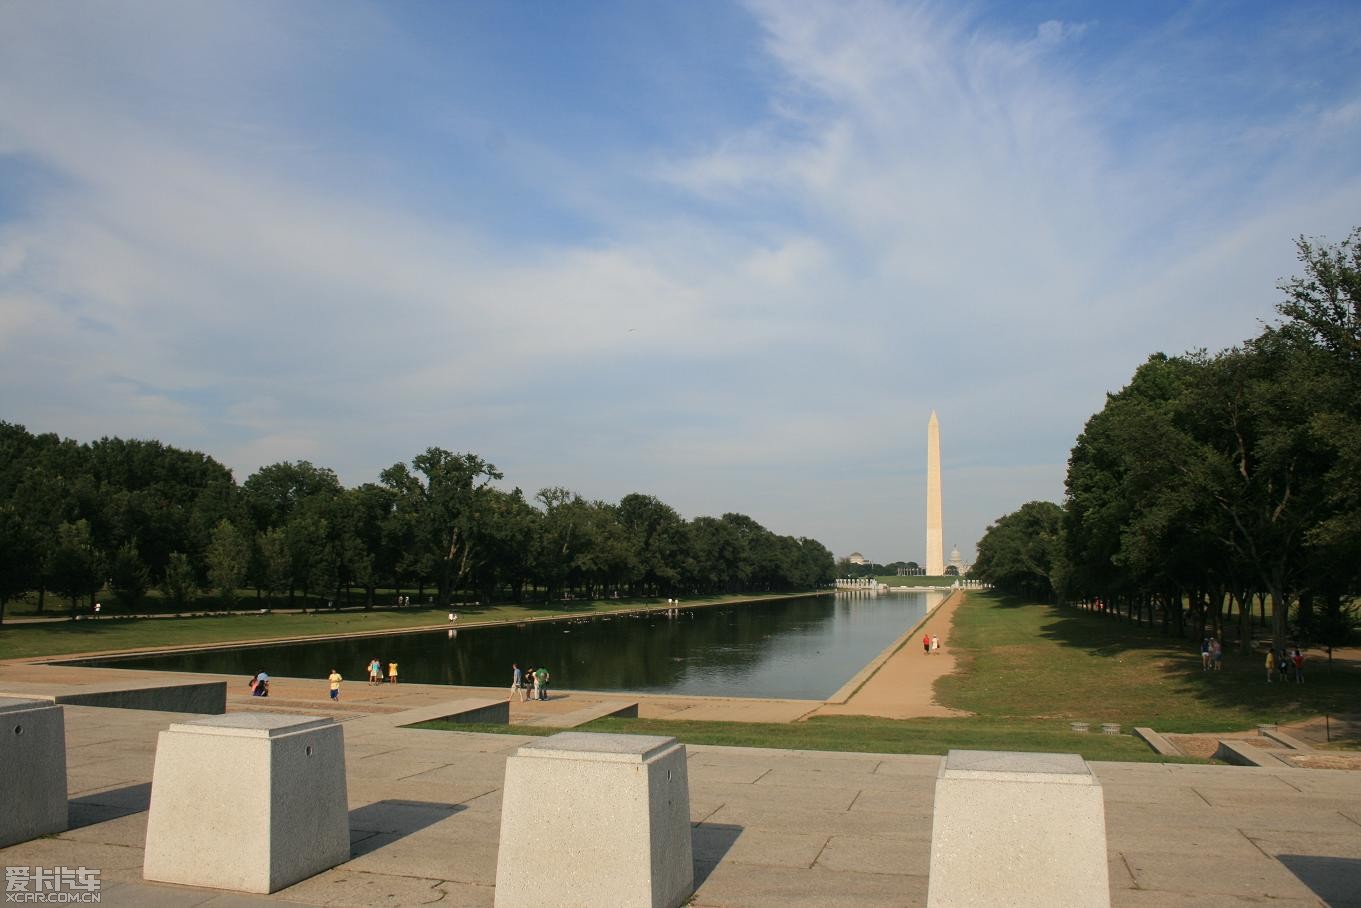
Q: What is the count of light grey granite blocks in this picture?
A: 4